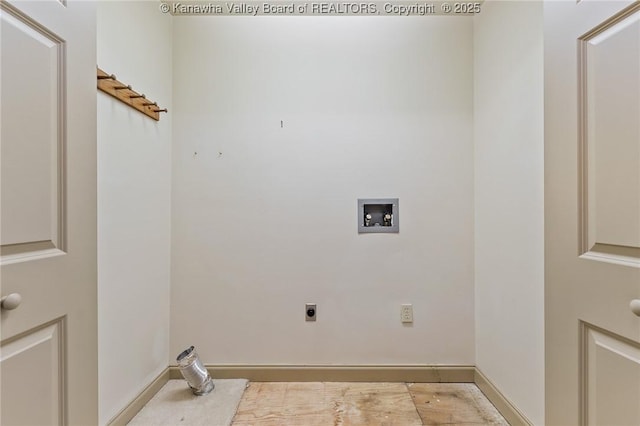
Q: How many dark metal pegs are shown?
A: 5